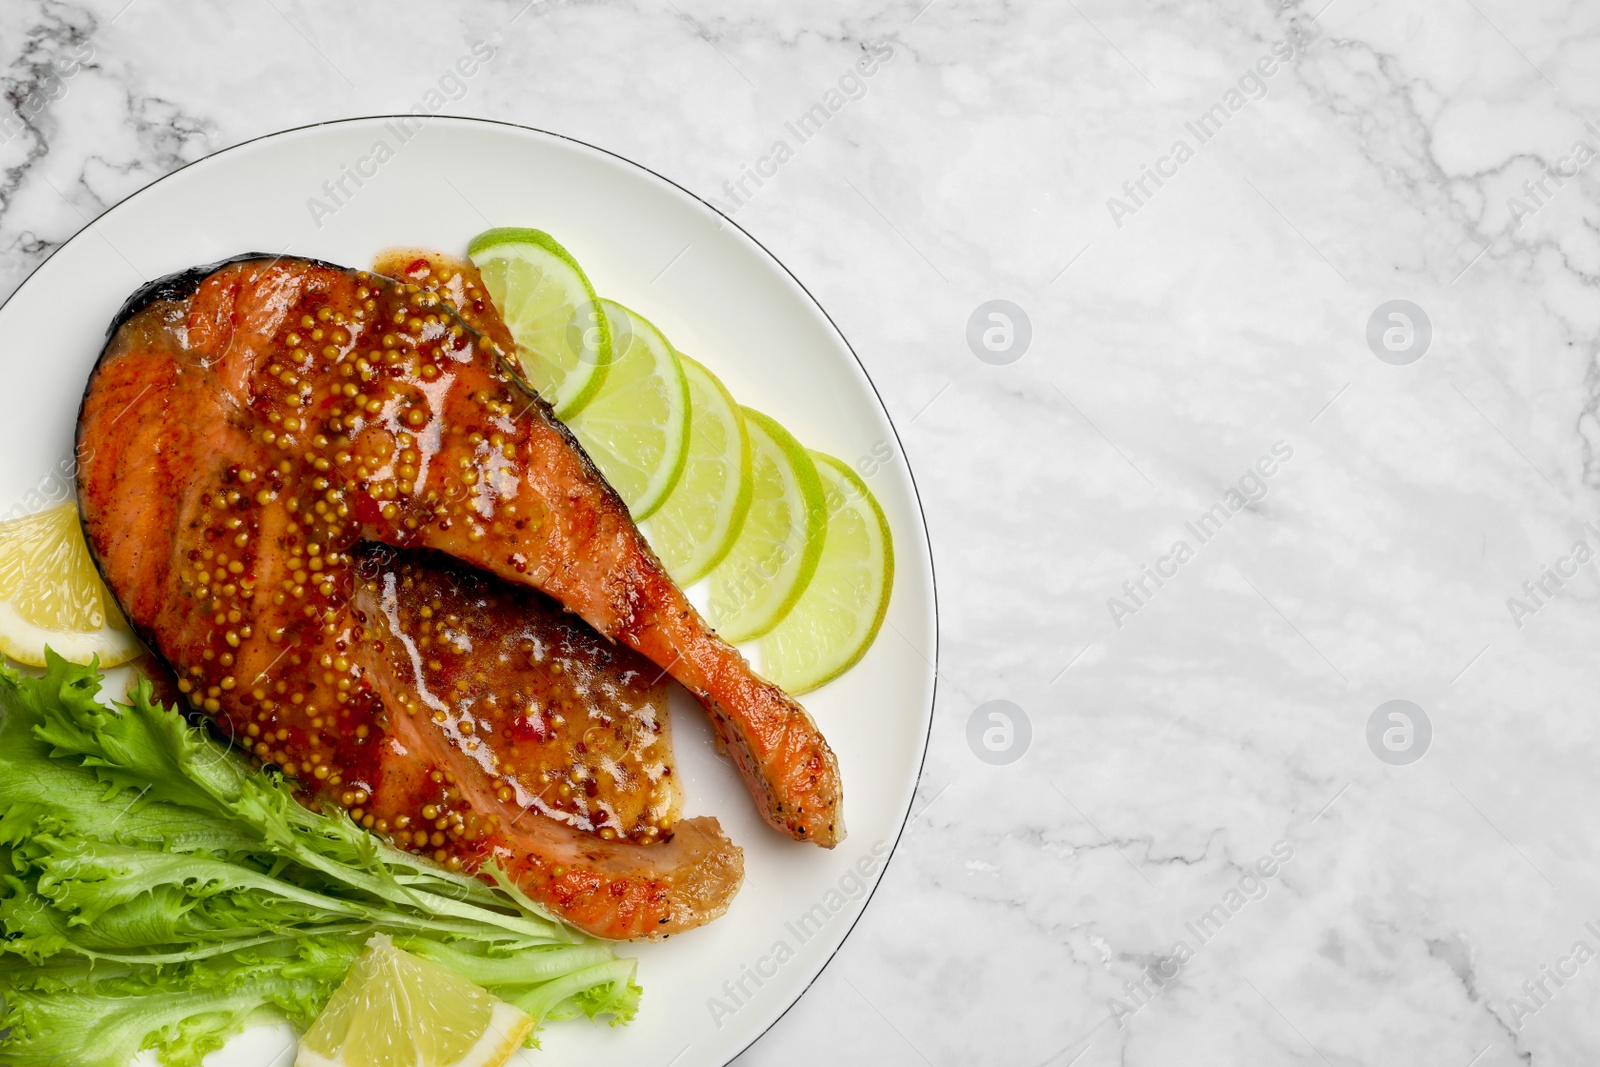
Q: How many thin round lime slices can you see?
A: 5